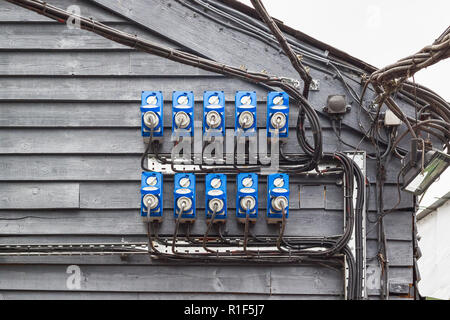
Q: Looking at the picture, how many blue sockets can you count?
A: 10